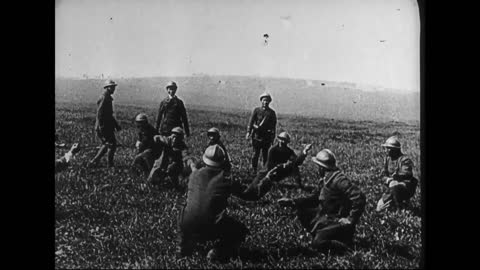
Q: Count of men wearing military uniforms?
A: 10